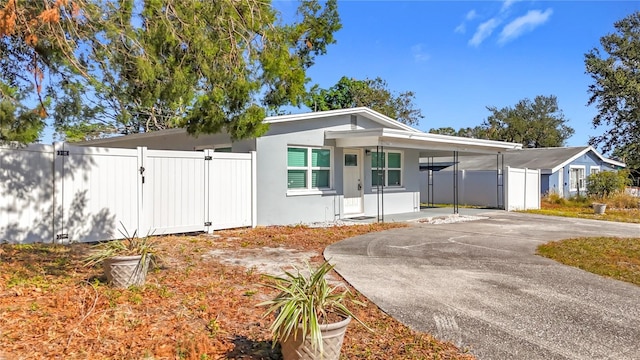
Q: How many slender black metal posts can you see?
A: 4